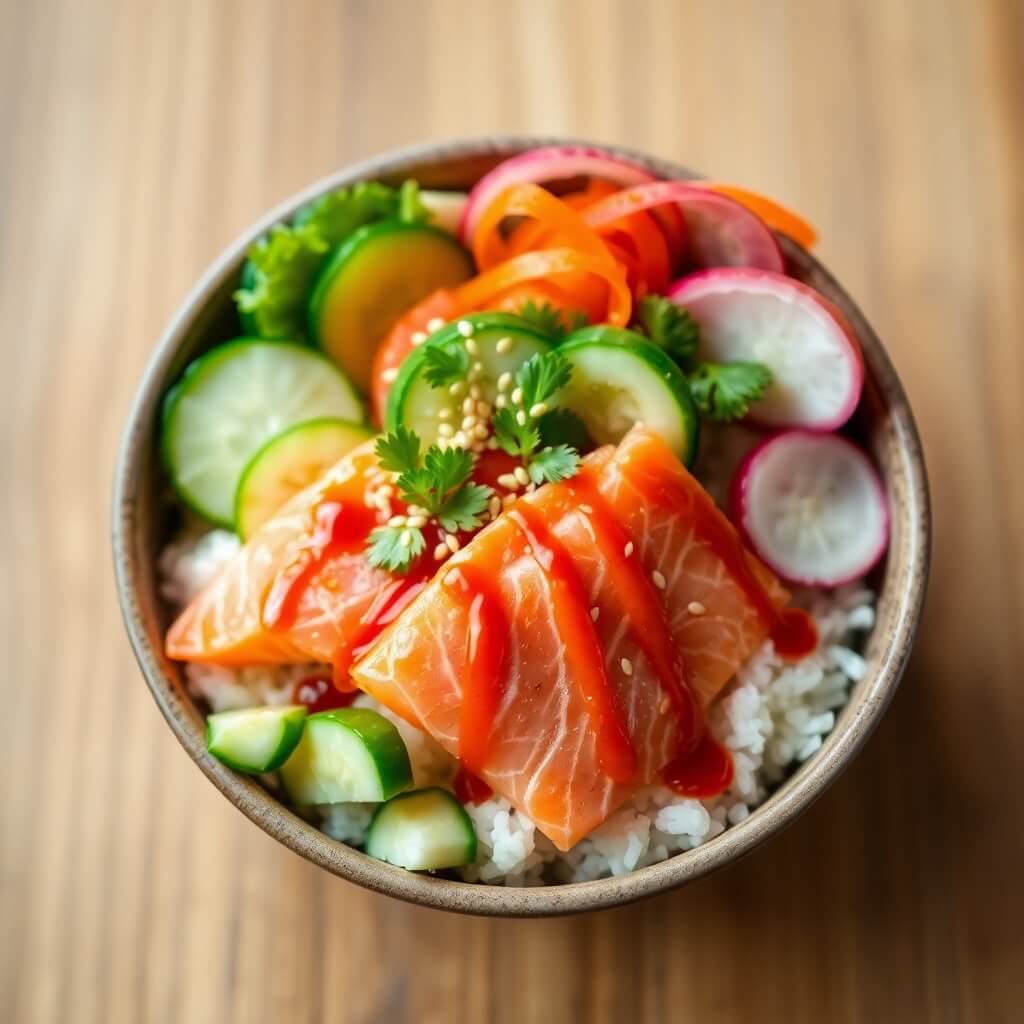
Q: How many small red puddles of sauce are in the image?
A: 4